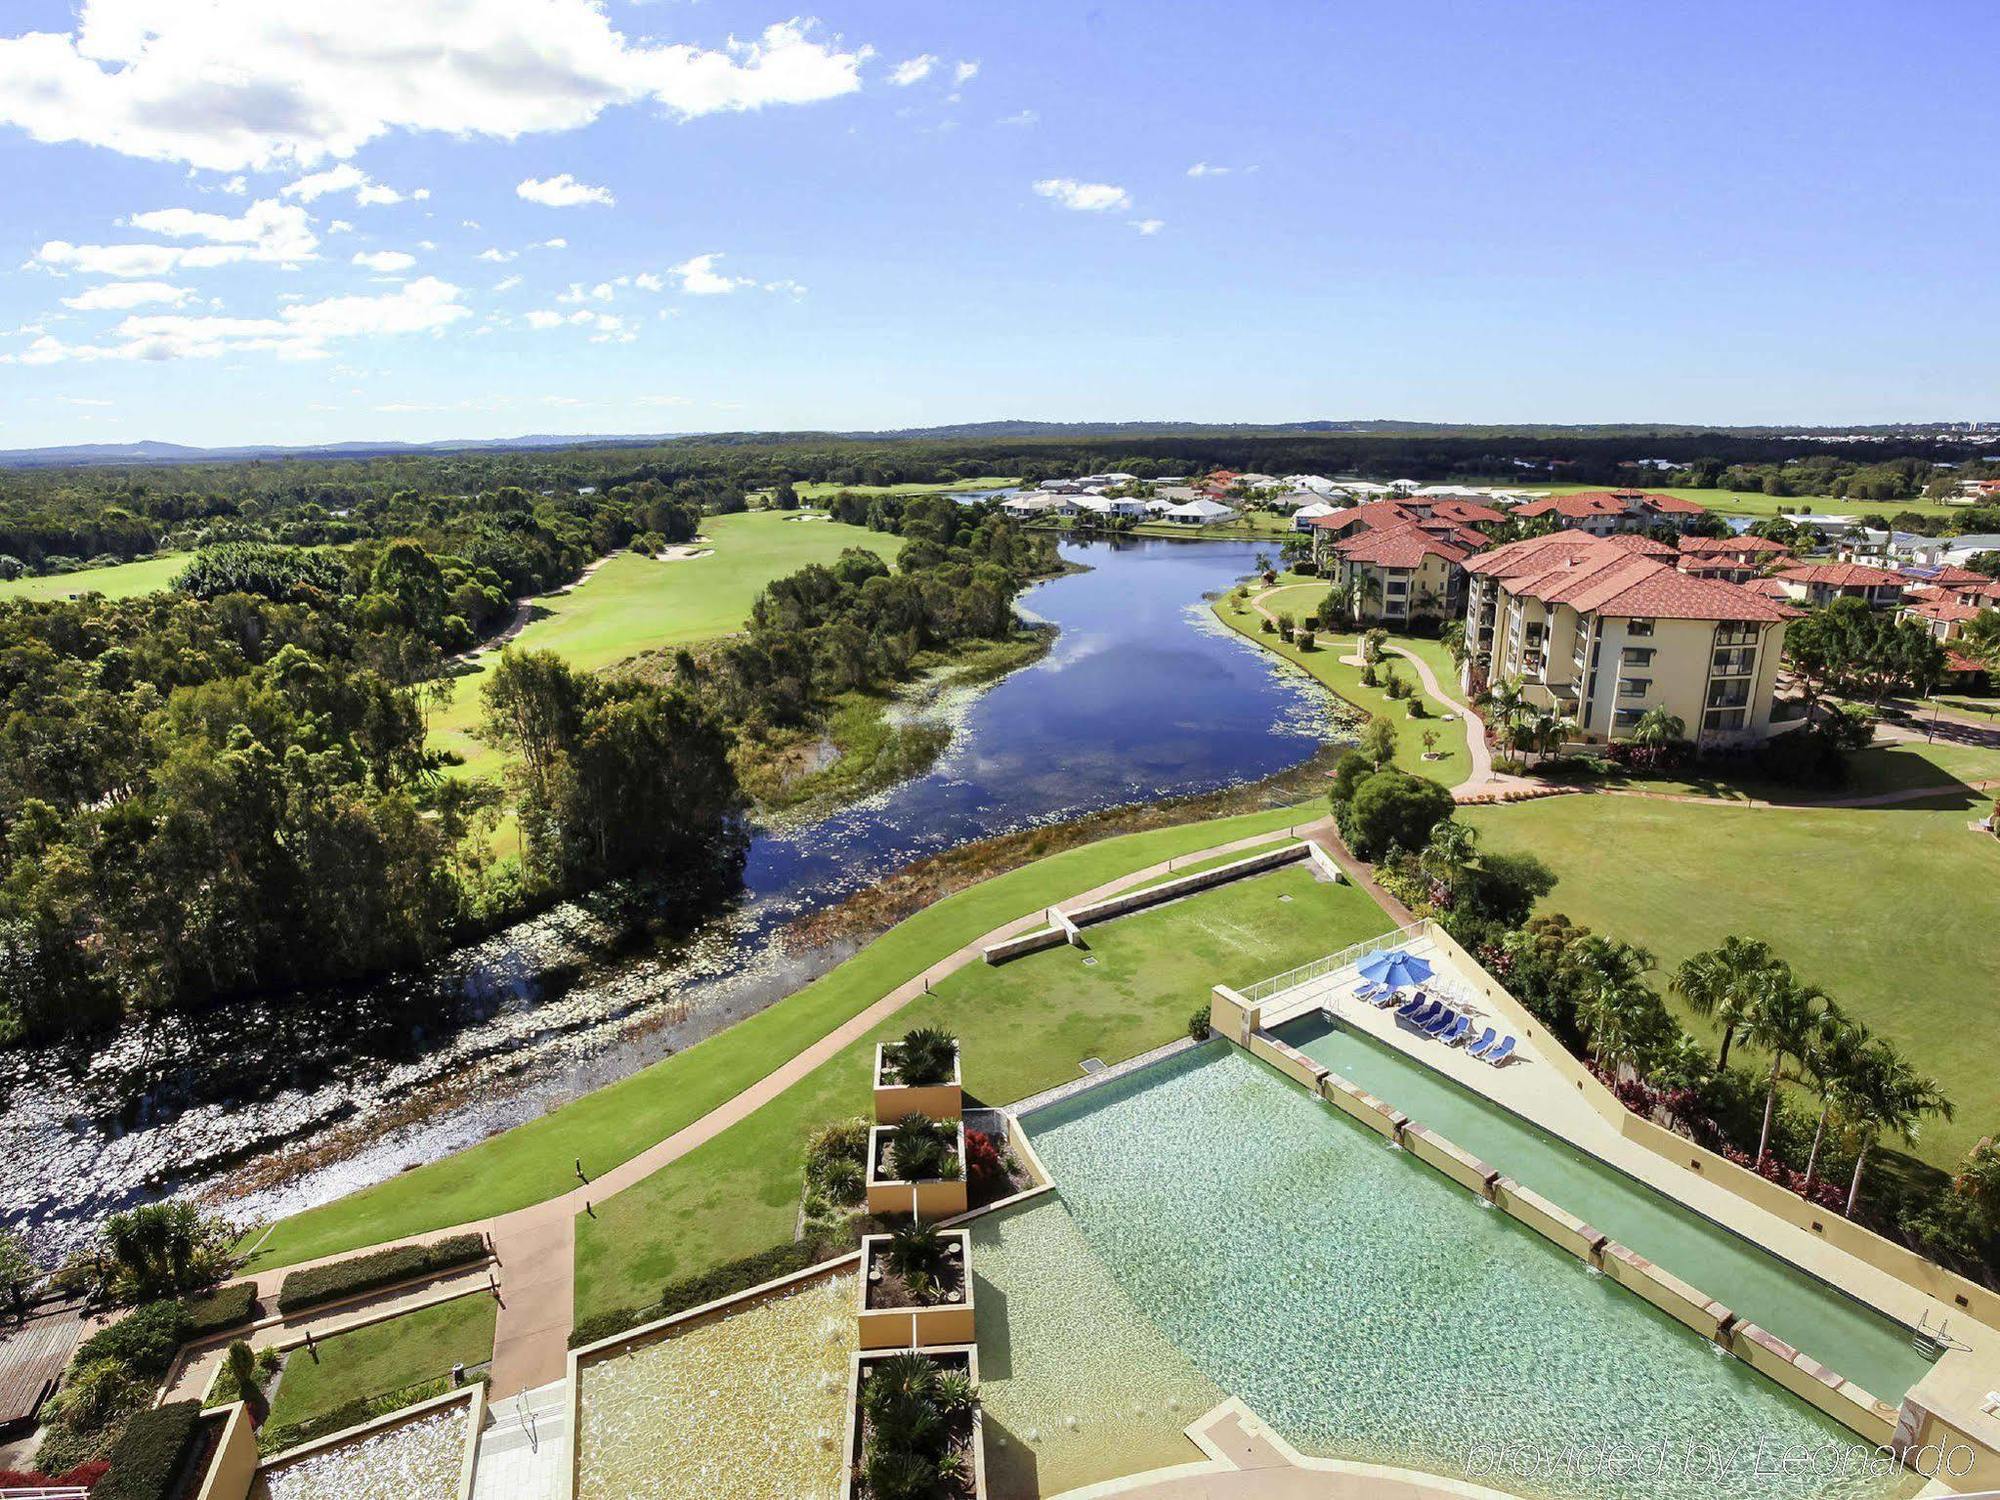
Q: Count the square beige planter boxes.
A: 4